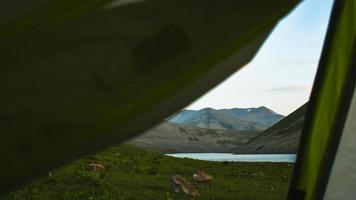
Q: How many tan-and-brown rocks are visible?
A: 3